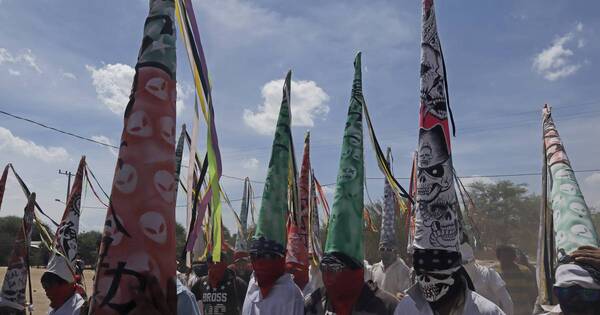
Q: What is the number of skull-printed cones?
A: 1